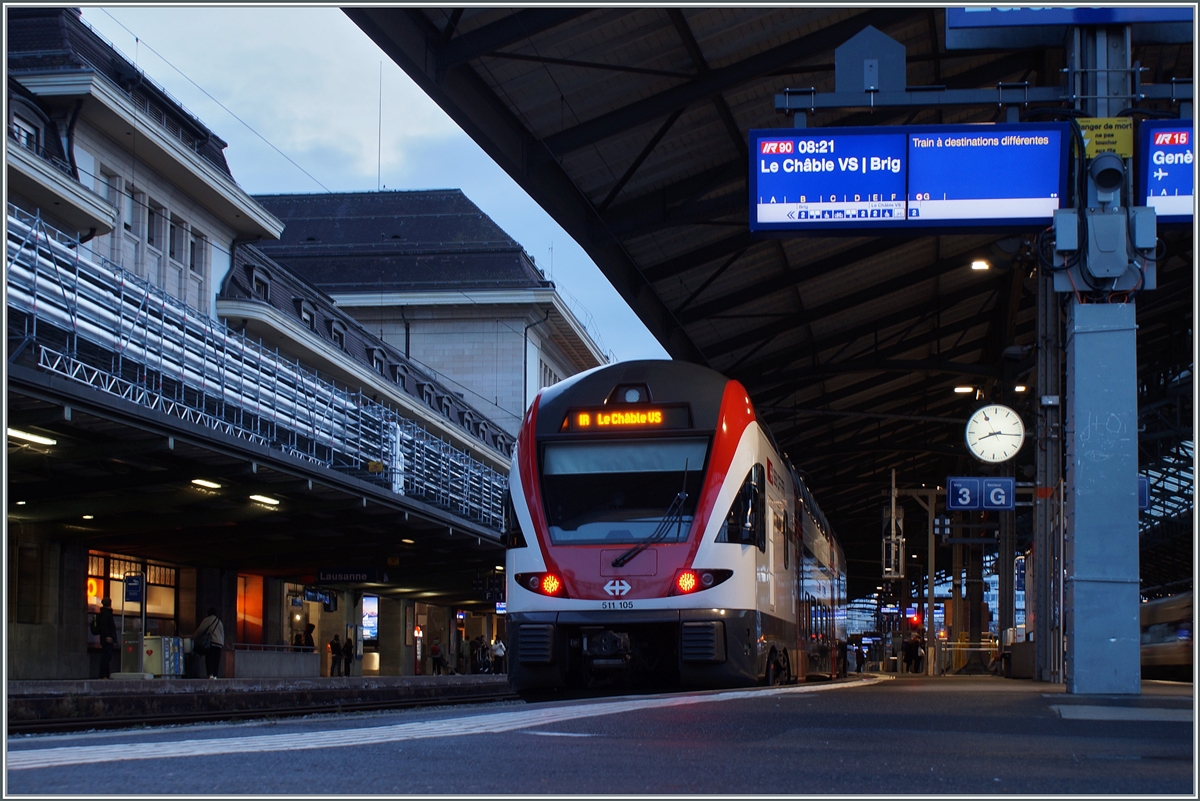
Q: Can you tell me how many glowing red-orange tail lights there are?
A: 2